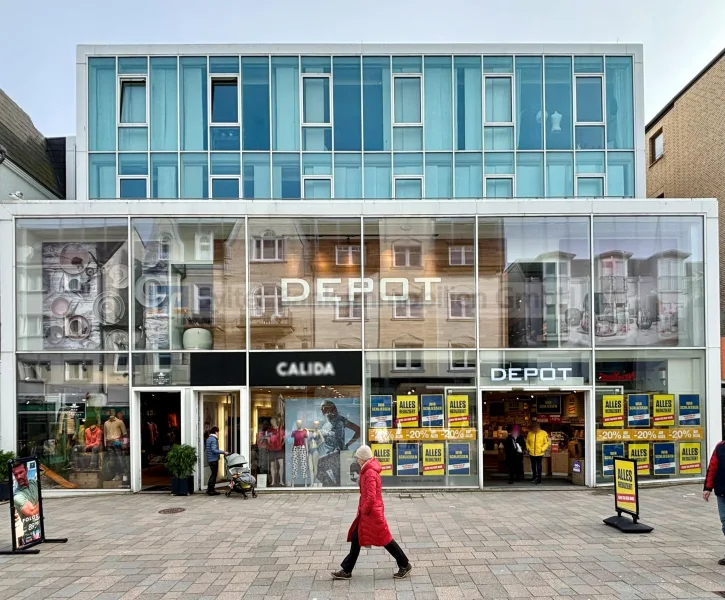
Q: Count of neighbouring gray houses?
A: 1